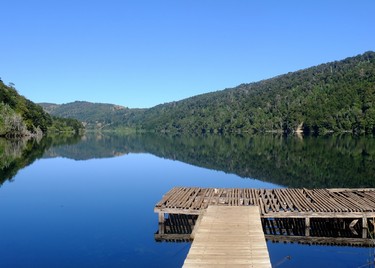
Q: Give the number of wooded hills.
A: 3